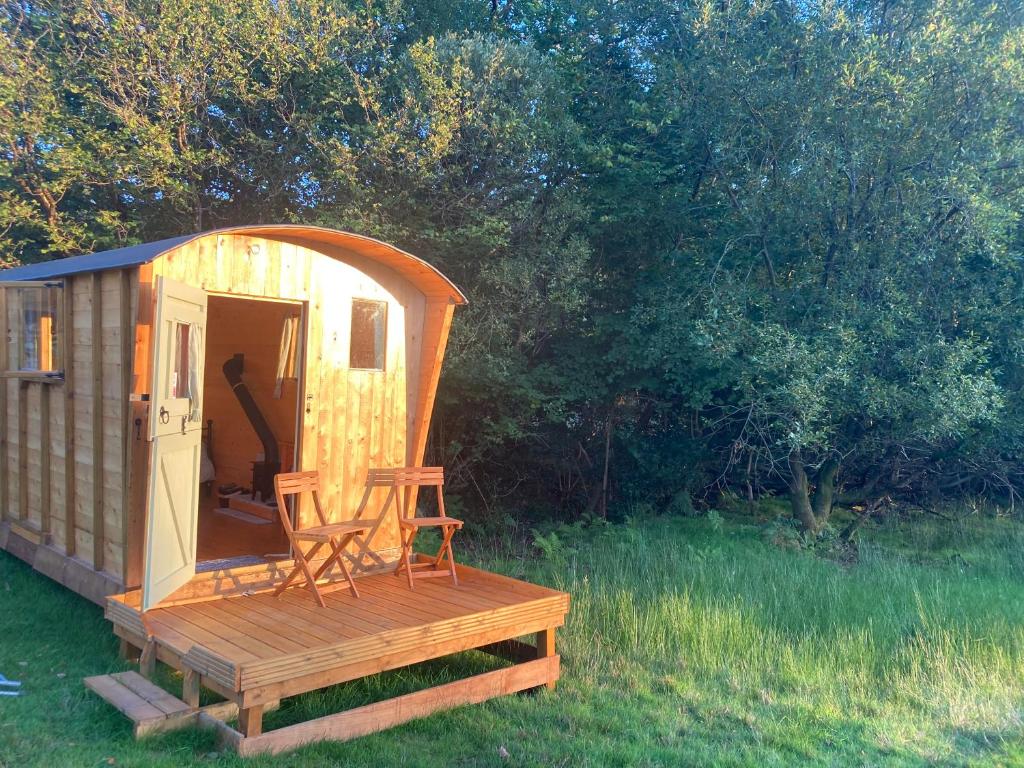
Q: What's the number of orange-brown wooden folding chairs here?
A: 2